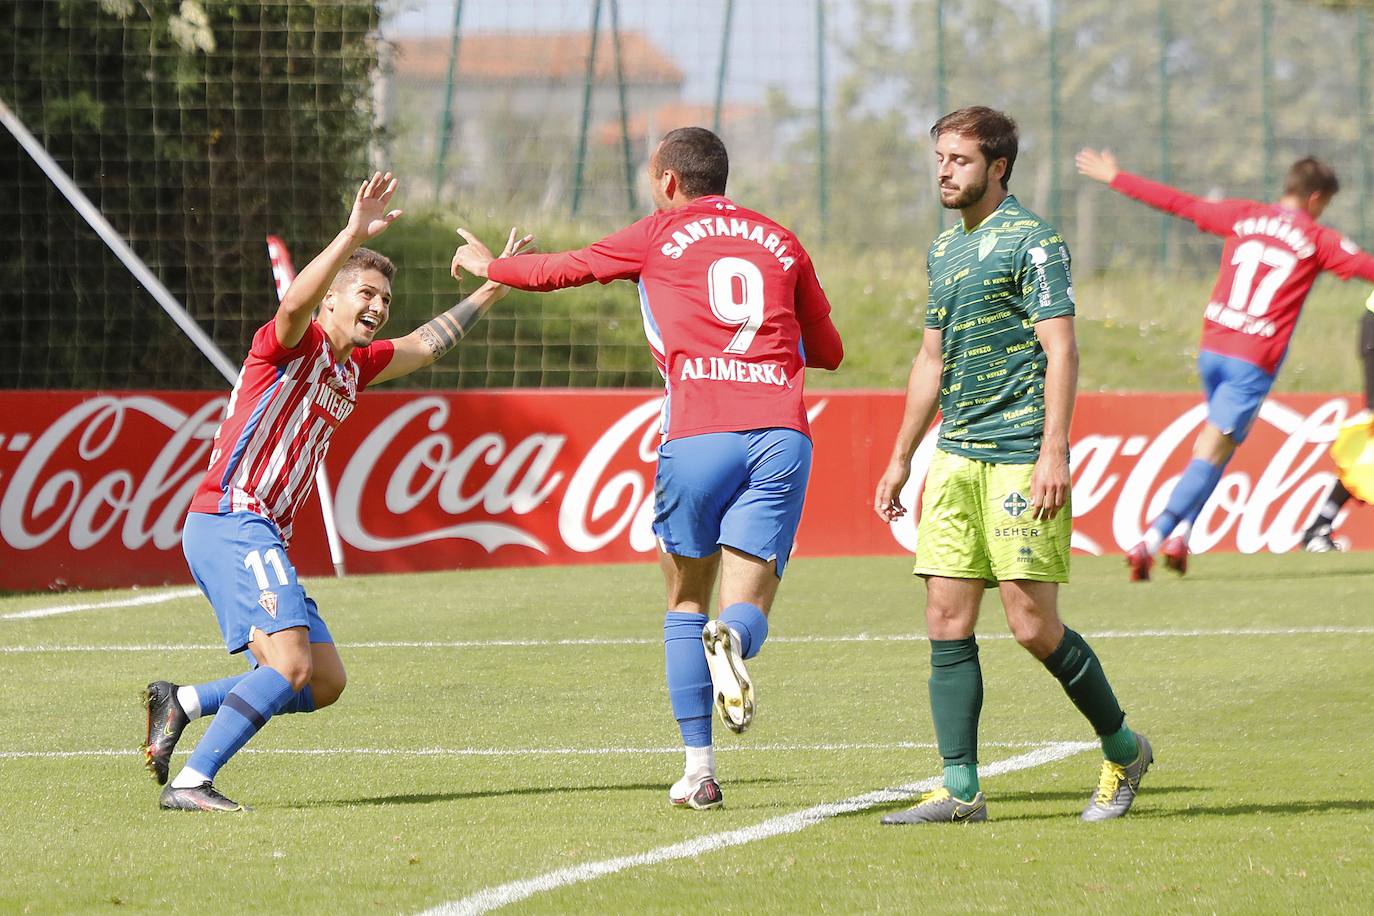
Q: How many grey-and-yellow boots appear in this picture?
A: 2